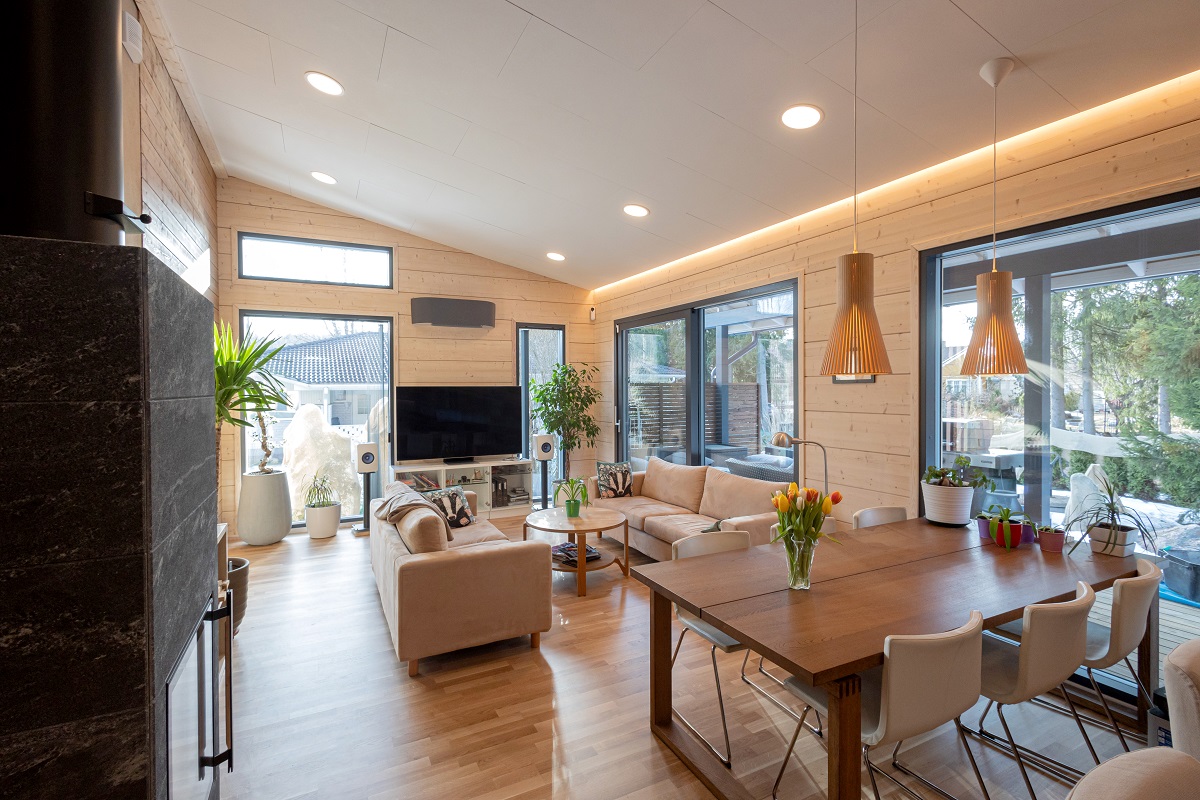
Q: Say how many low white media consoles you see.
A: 1